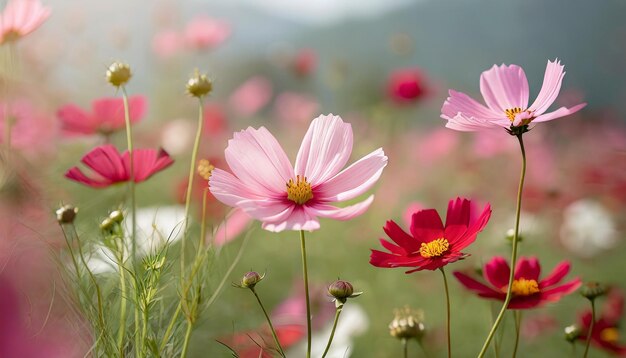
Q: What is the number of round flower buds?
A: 11